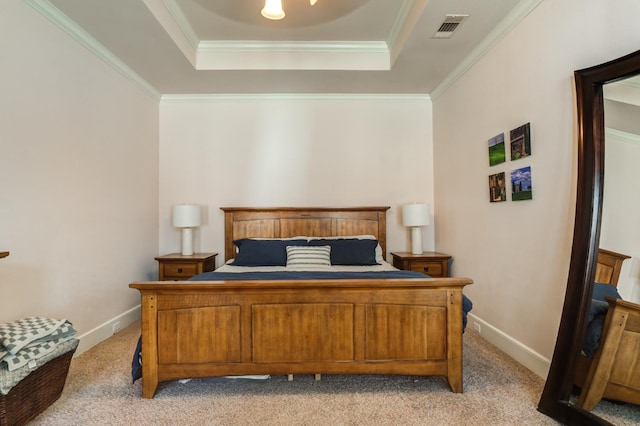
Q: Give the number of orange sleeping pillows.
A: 0